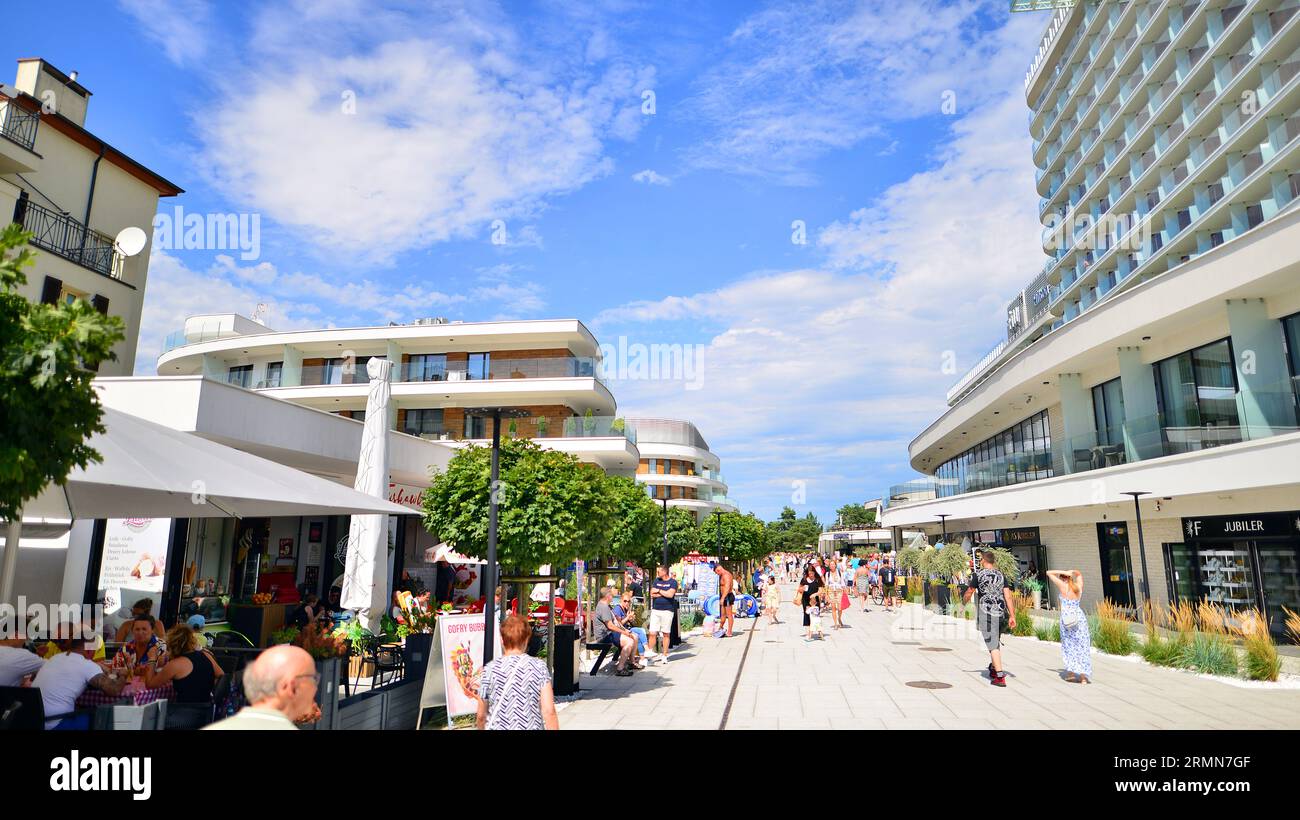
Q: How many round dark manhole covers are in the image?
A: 2